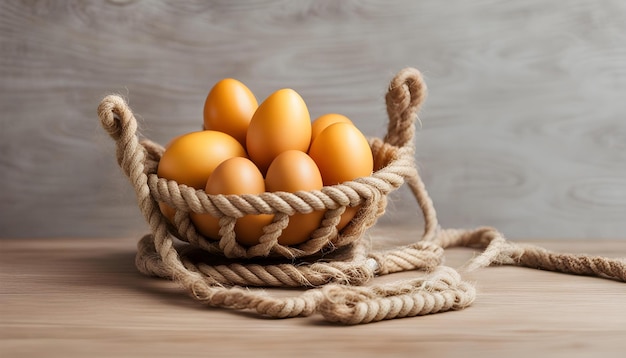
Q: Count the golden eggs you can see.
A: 7